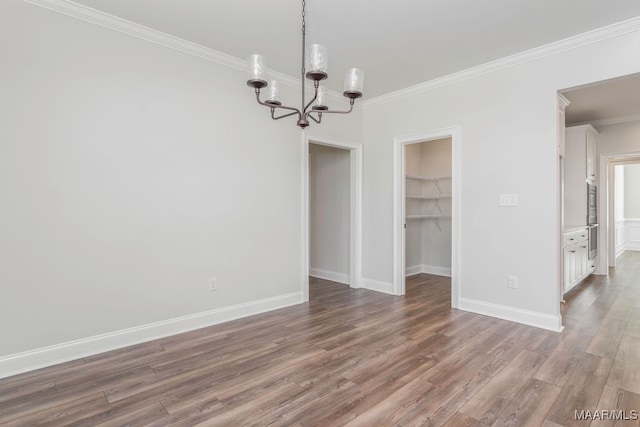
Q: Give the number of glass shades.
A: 5